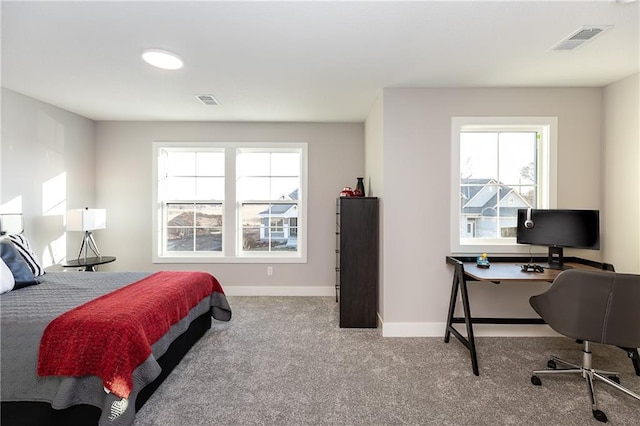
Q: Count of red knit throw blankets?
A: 1